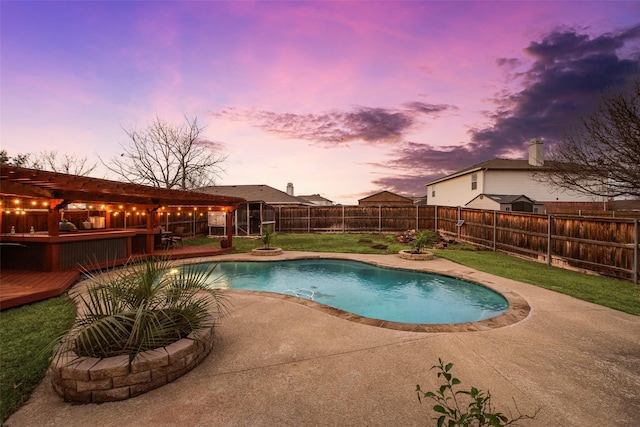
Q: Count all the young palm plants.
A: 3